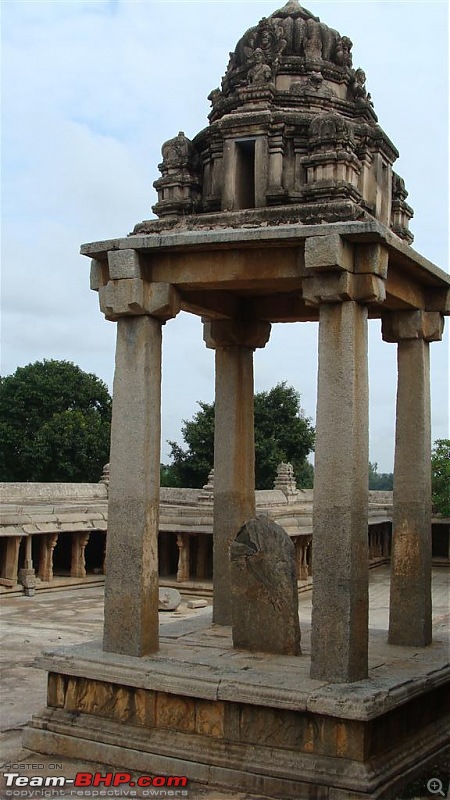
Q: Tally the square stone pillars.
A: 4